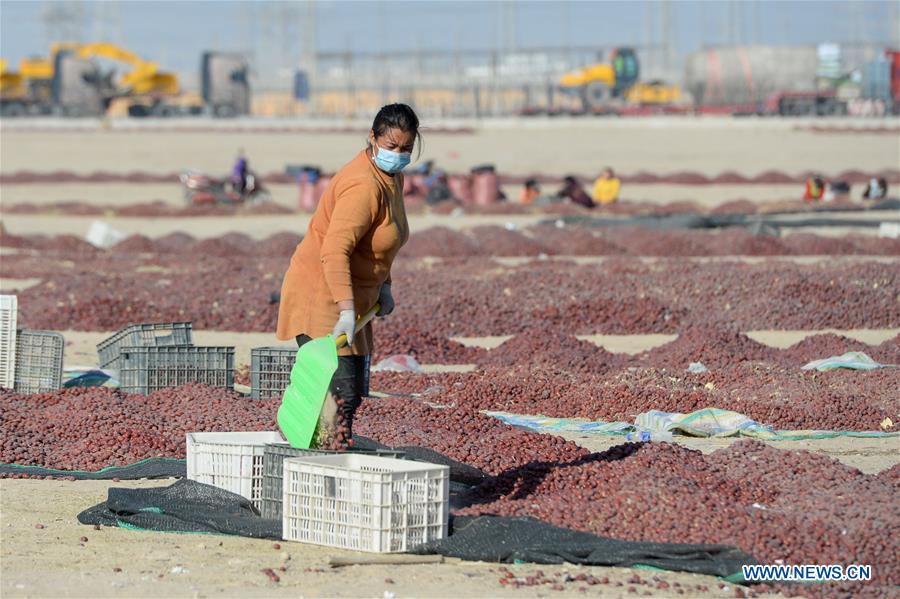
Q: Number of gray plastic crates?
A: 5